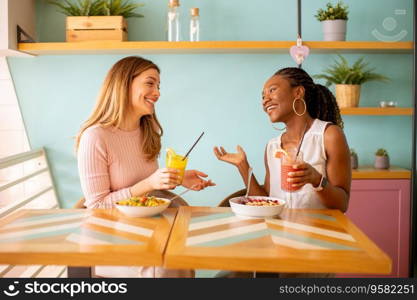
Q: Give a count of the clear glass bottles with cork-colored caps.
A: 2